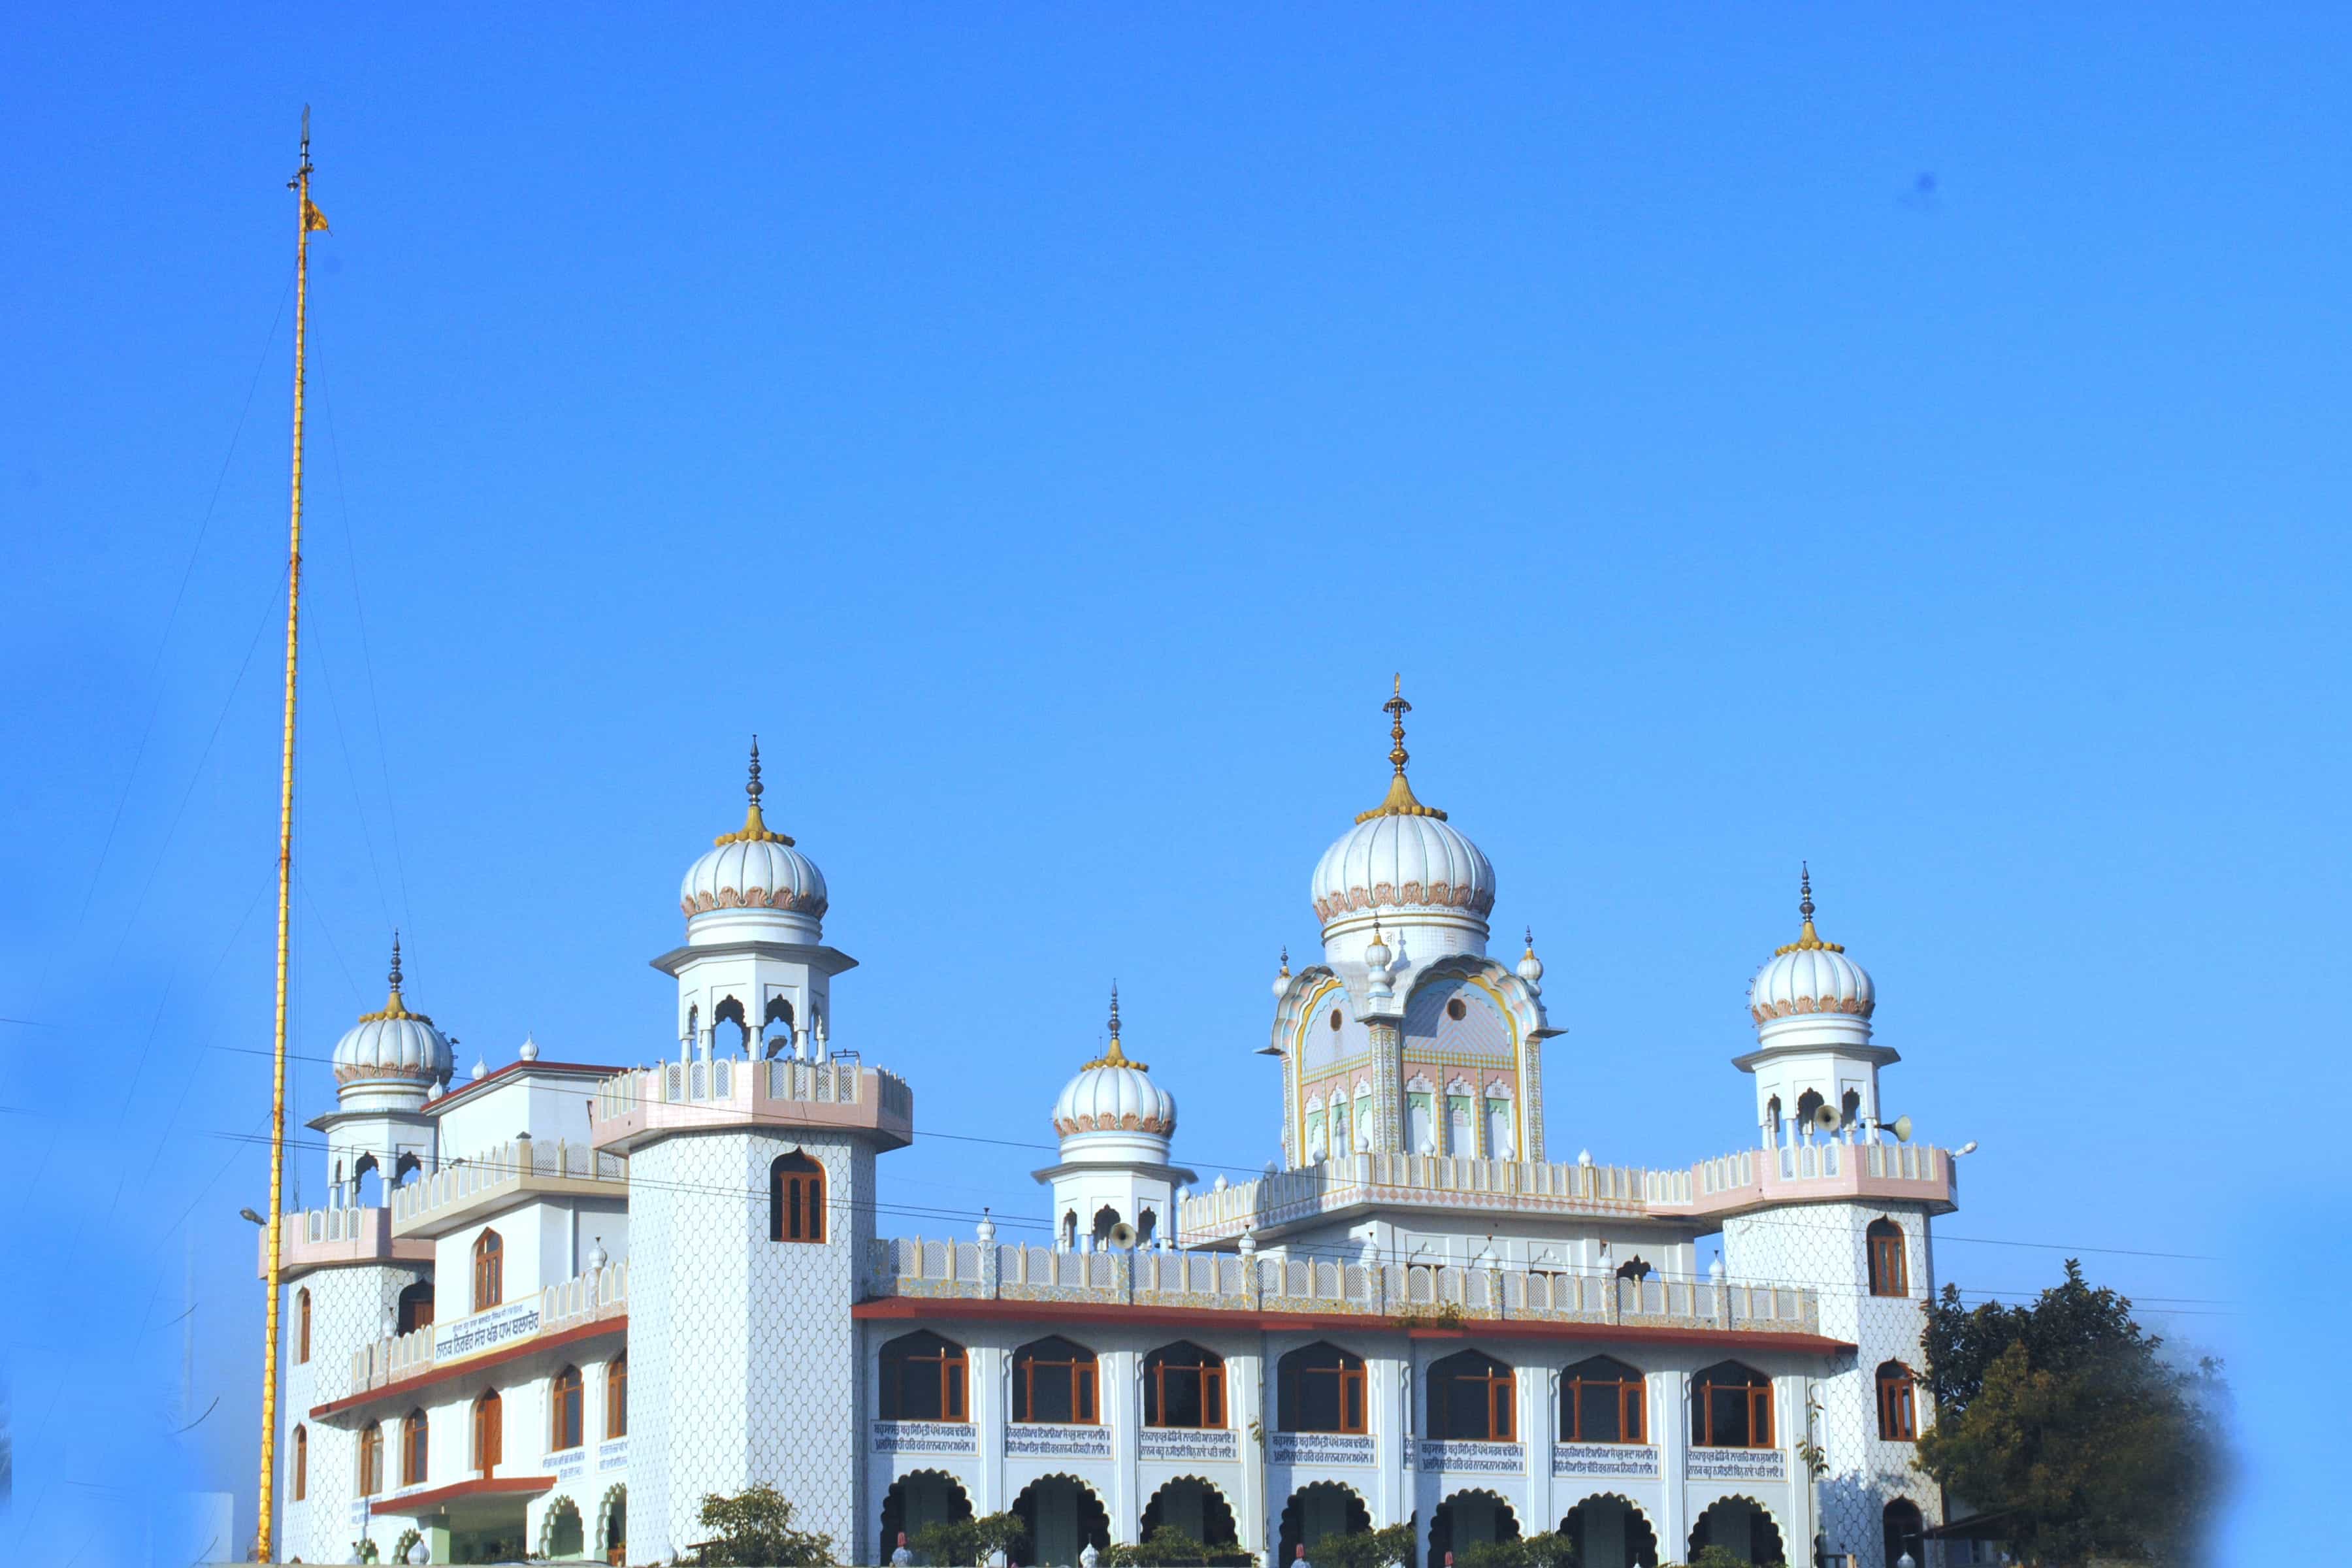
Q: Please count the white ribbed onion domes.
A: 5